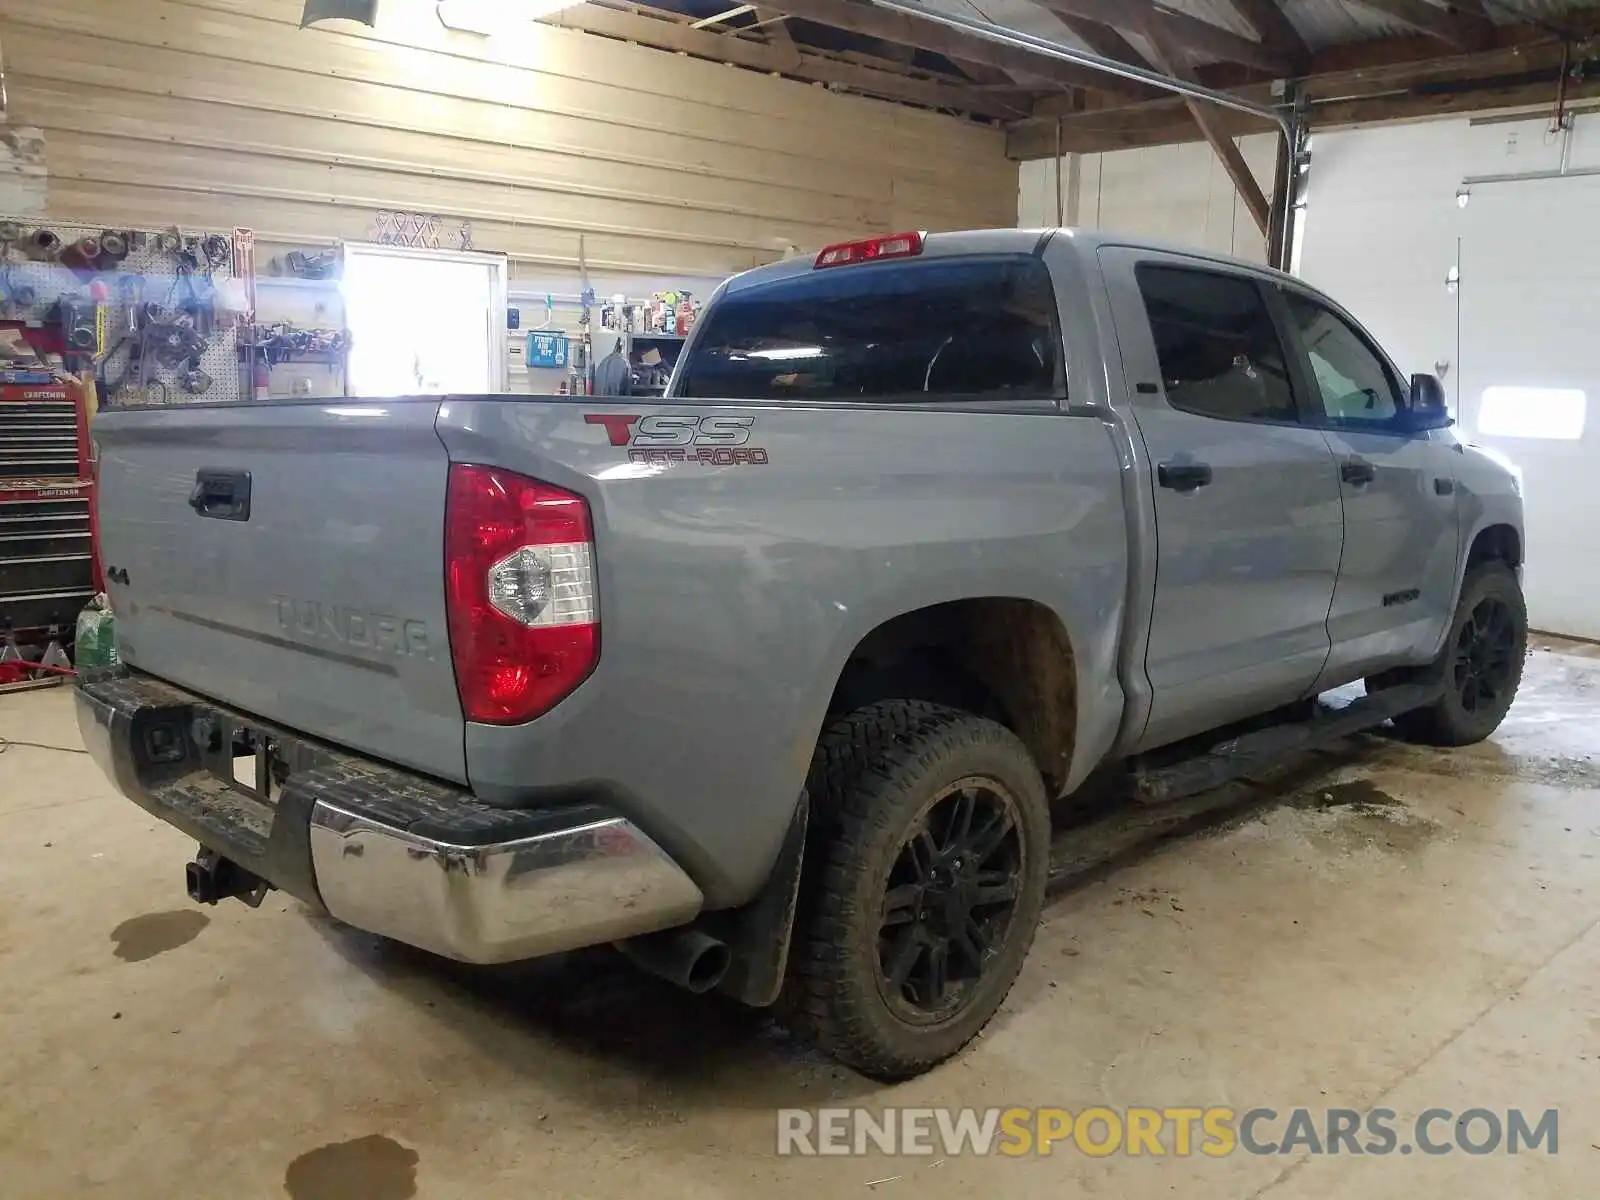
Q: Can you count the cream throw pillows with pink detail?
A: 0